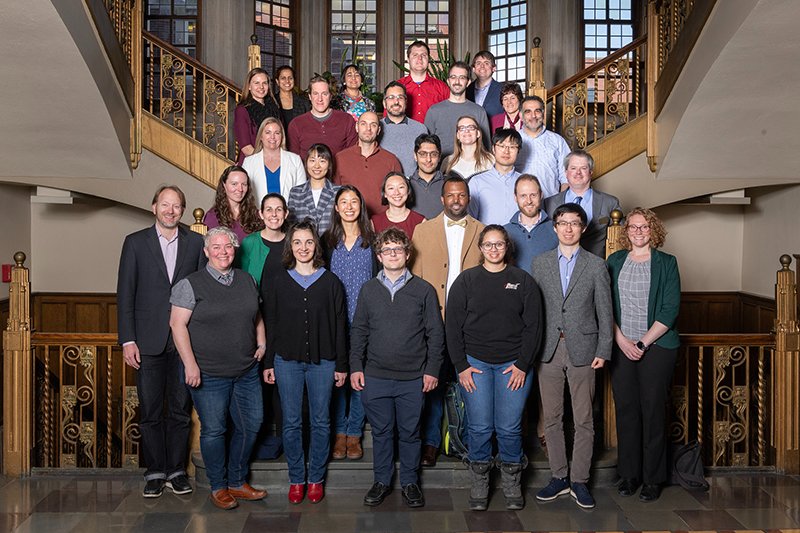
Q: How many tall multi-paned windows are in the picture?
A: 6